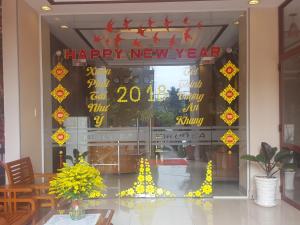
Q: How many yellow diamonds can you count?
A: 8